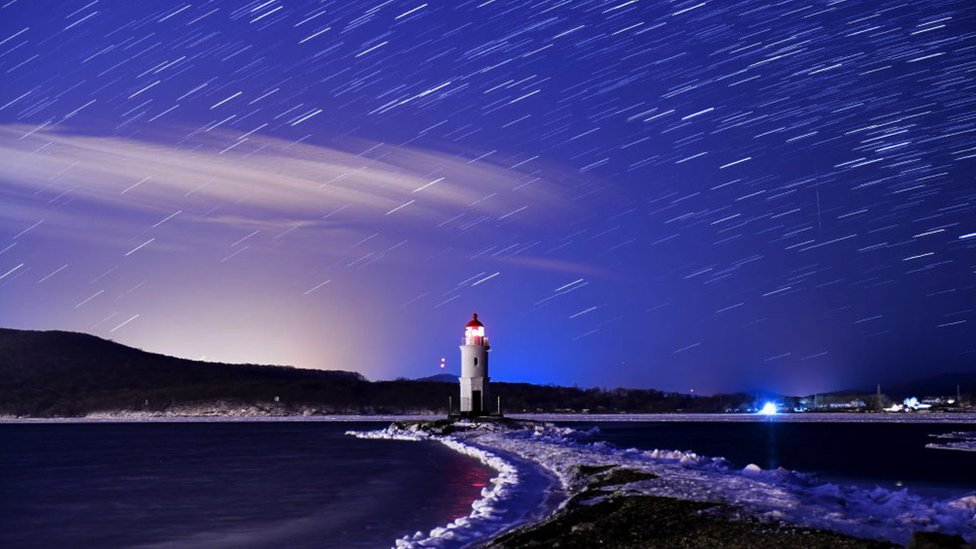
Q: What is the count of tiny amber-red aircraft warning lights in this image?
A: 2